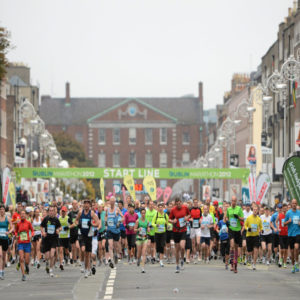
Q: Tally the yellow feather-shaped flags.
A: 4